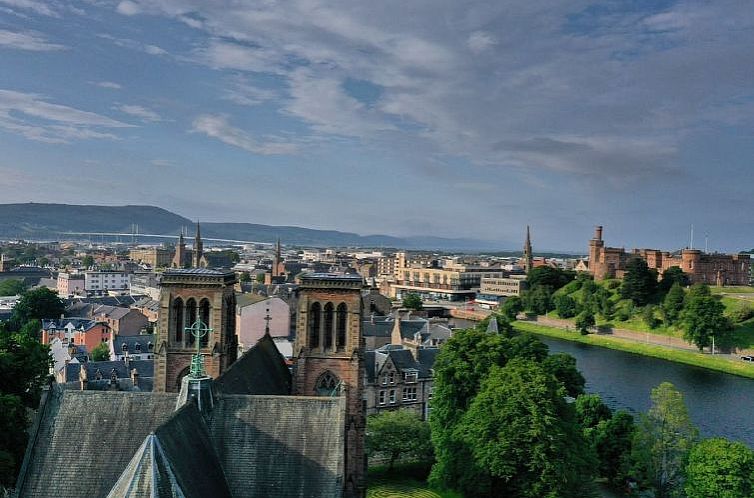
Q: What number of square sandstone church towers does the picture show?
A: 2